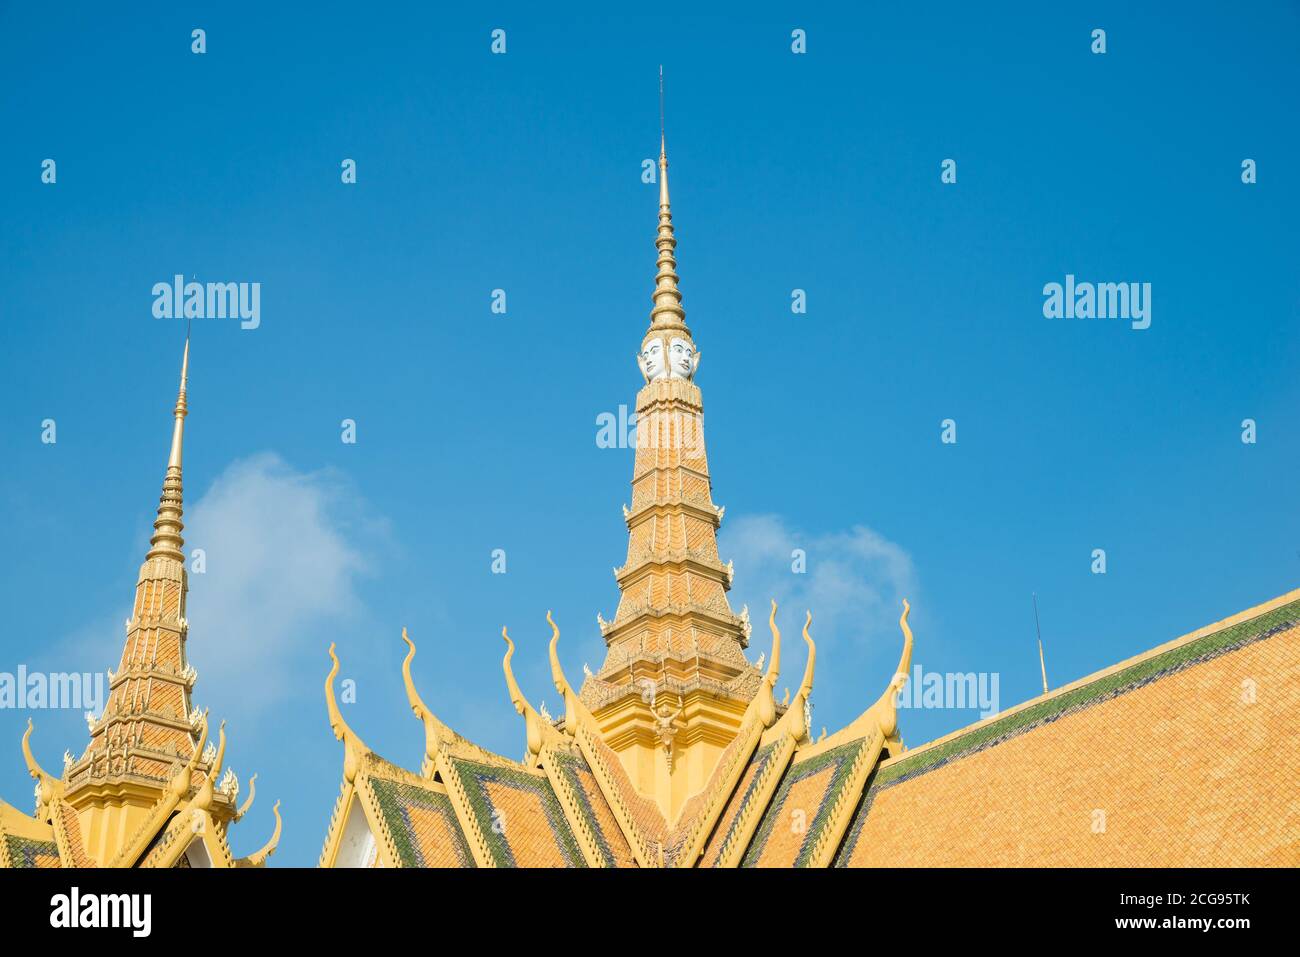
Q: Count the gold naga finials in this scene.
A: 12